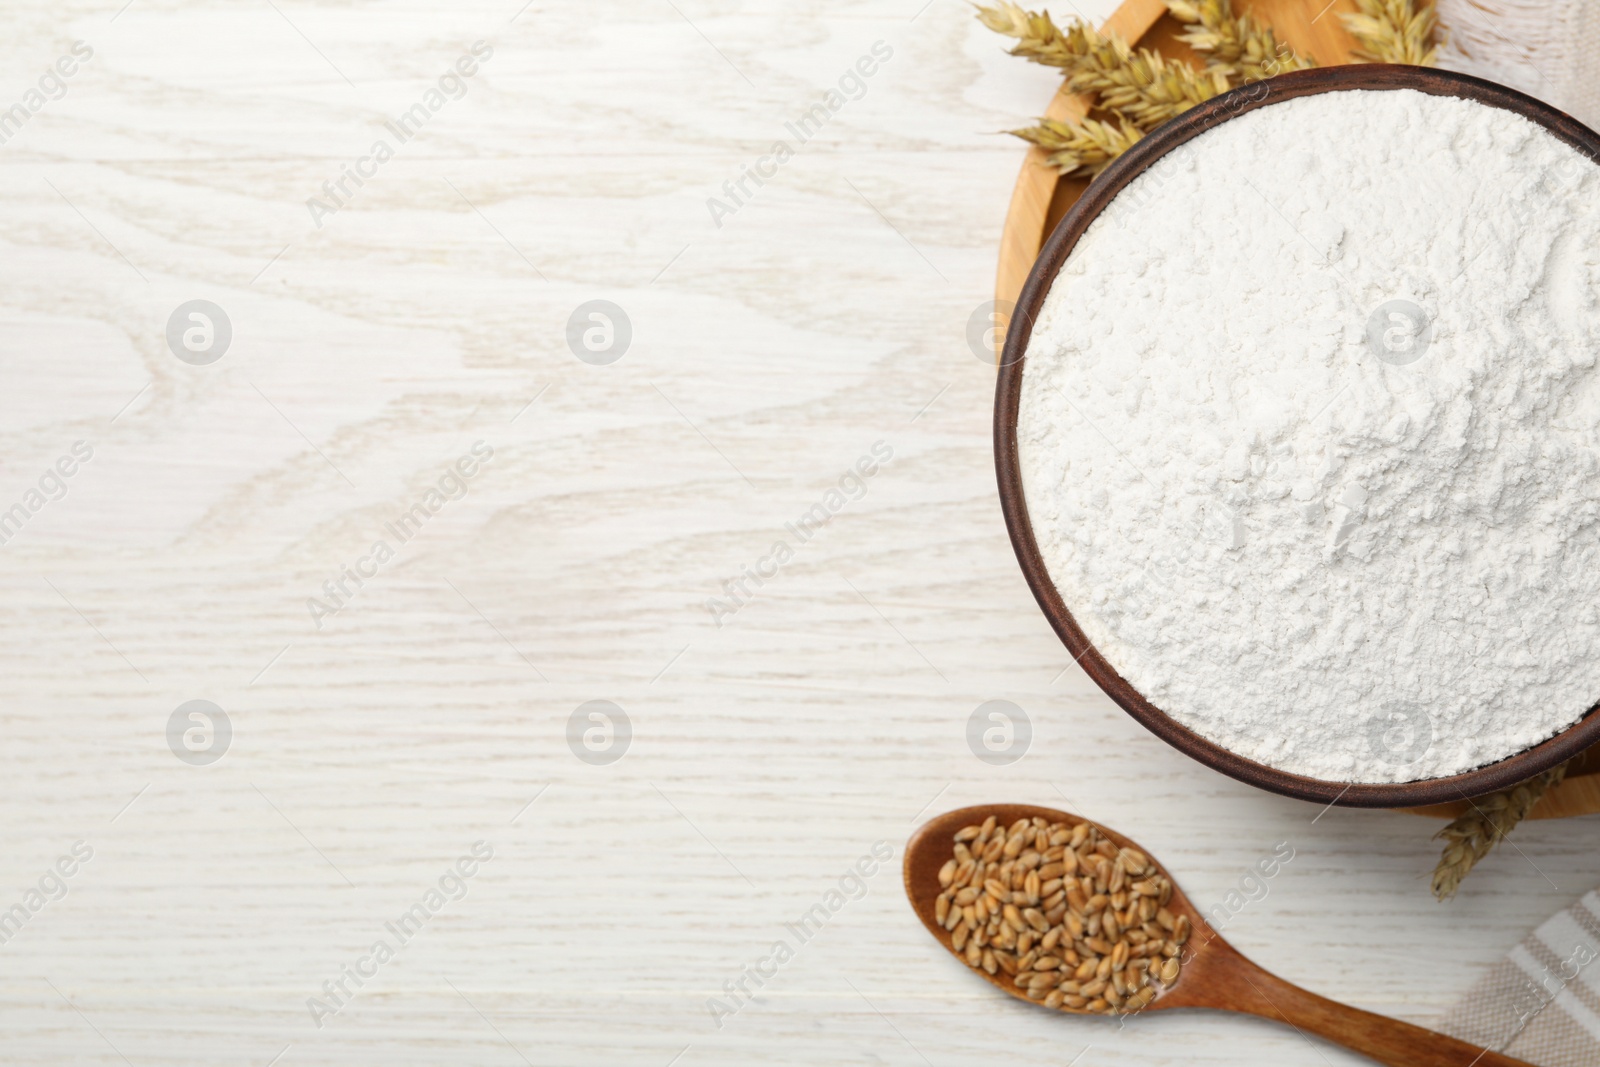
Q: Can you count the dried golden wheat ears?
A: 5